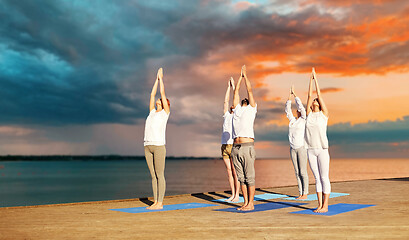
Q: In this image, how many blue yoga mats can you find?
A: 5